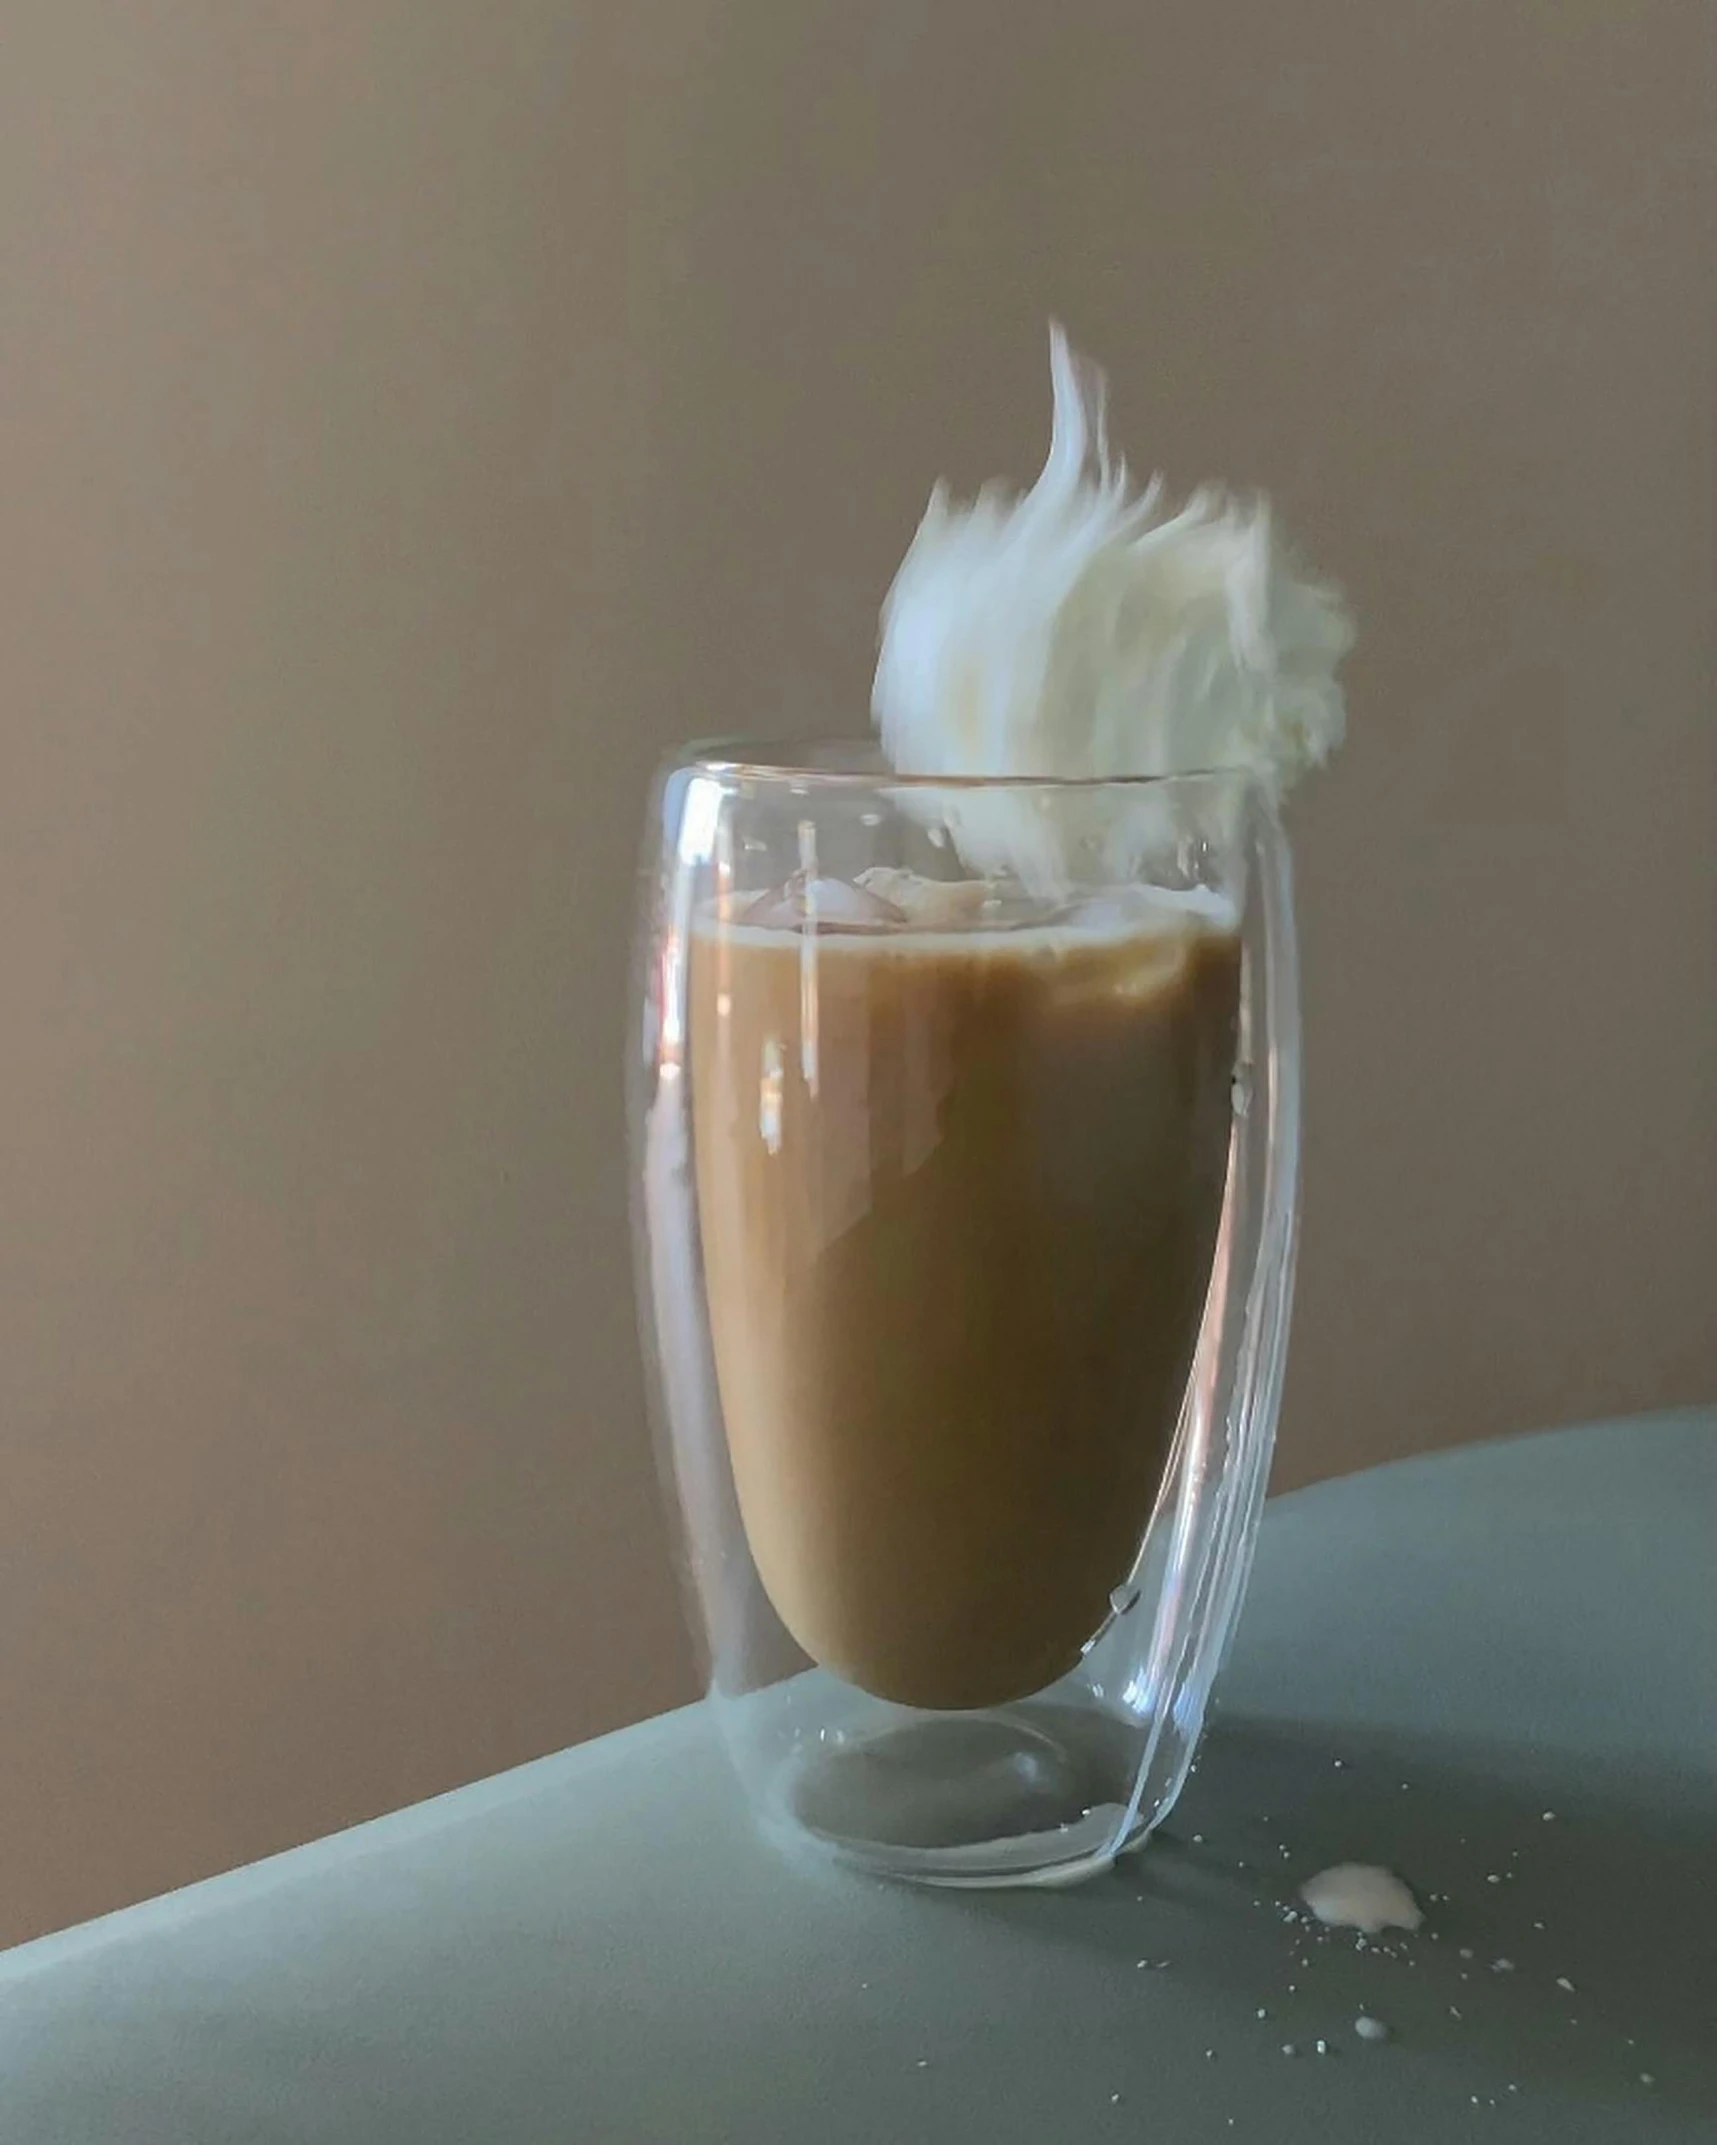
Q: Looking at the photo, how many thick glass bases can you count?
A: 1